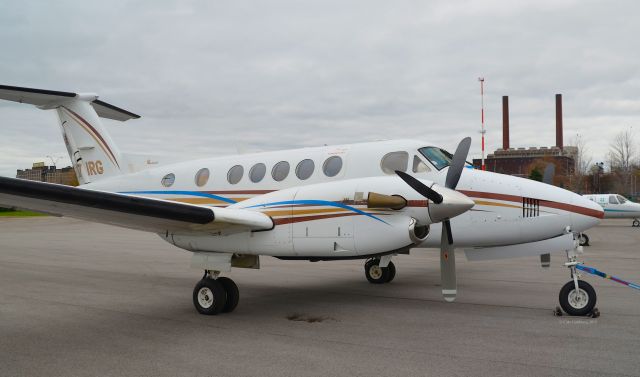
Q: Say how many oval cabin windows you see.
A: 7